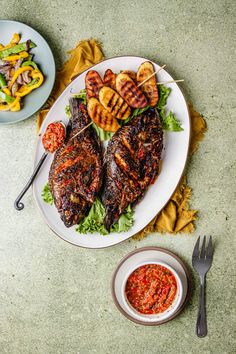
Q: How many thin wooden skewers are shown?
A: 2